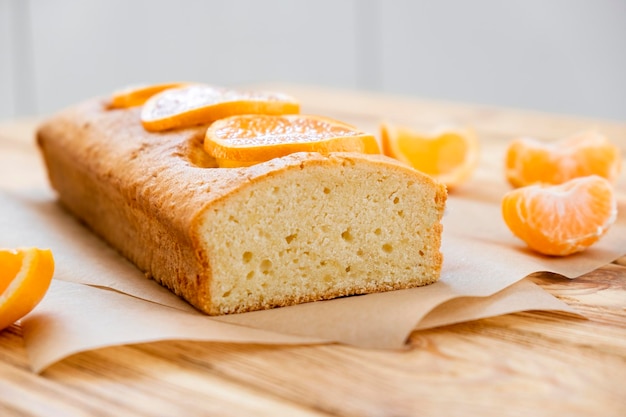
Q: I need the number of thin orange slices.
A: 3